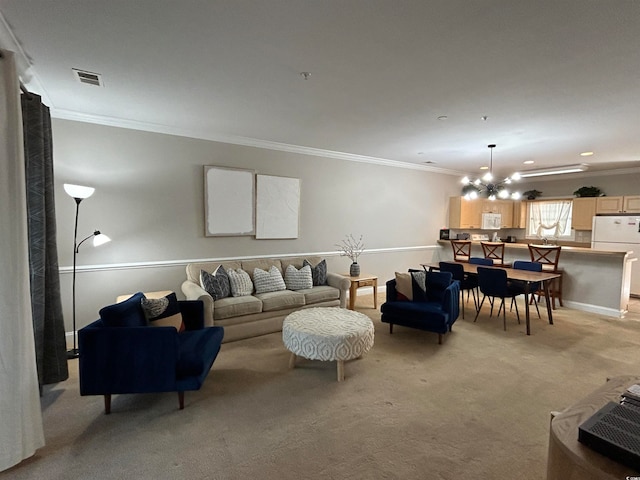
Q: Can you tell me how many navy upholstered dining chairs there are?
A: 4